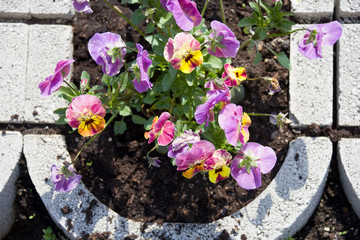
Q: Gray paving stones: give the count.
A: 11